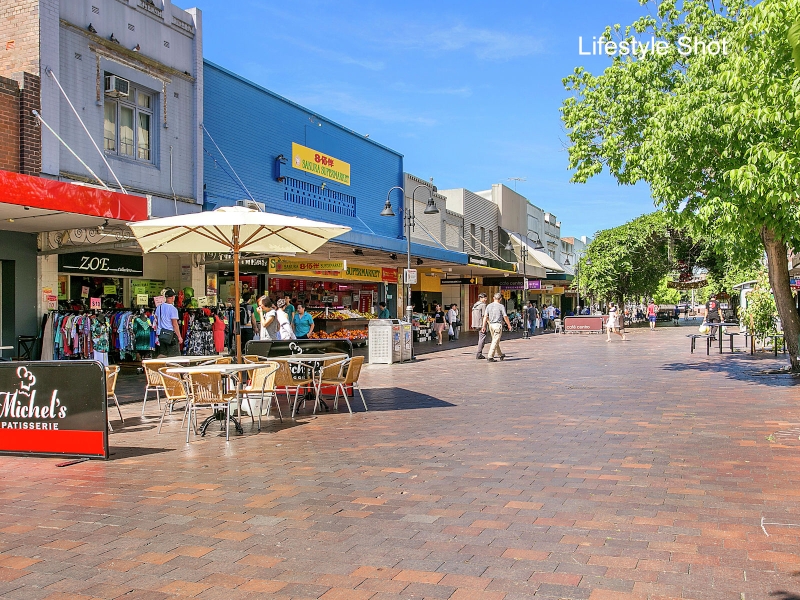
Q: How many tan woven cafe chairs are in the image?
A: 10